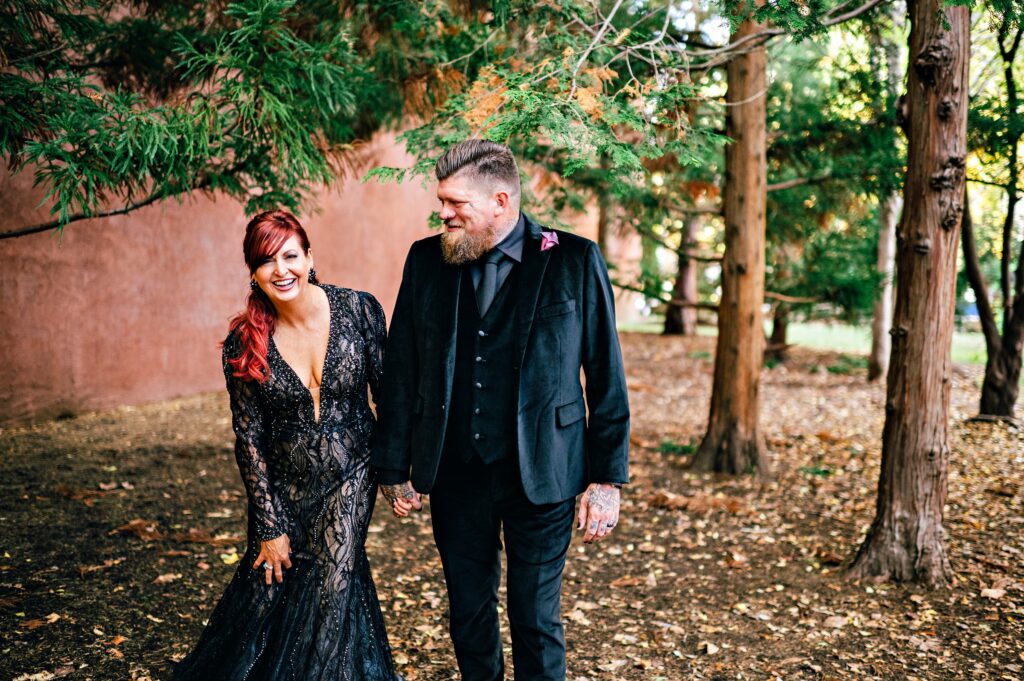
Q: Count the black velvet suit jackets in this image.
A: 1